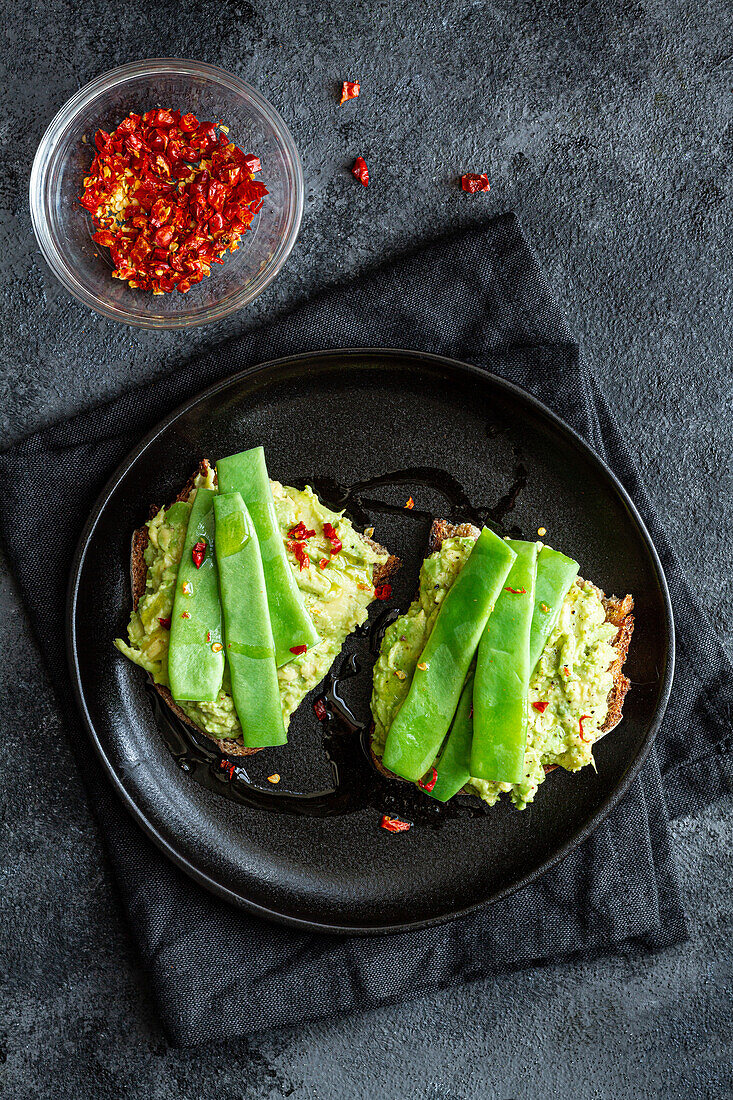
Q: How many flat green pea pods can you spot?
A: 6